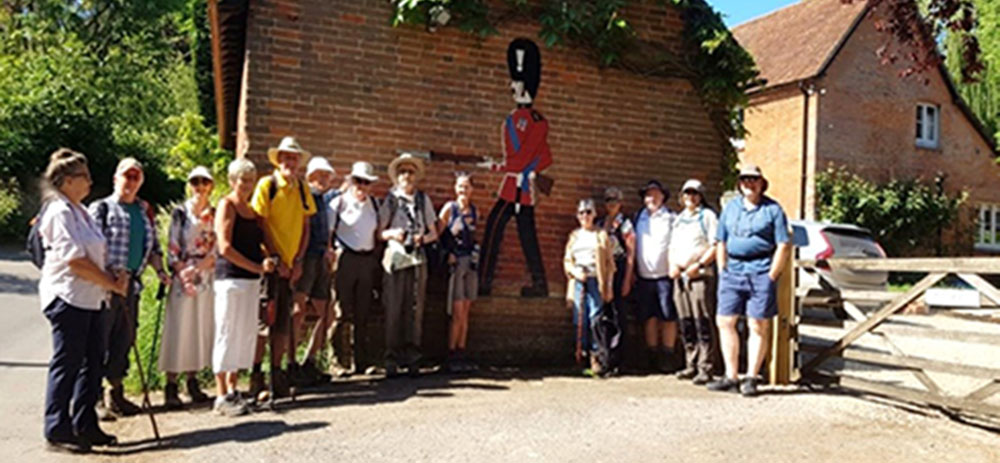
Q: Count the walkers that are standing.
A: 14